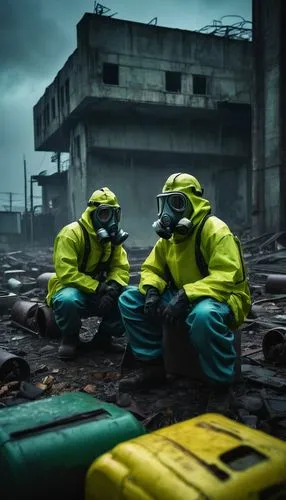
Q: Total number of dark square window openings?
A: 3